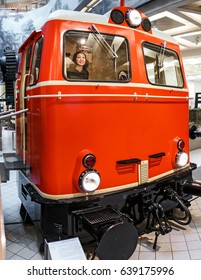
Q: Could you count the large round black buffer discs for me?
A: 1